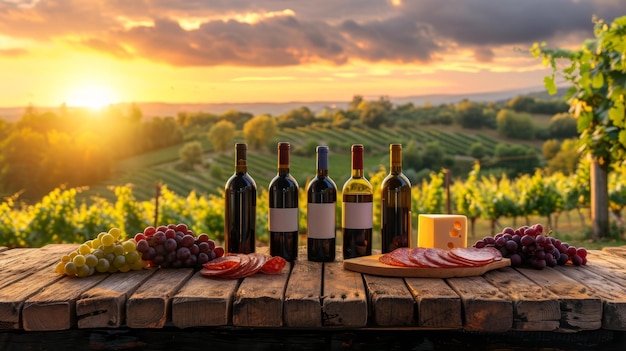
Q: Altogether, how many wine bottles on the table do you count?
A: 5